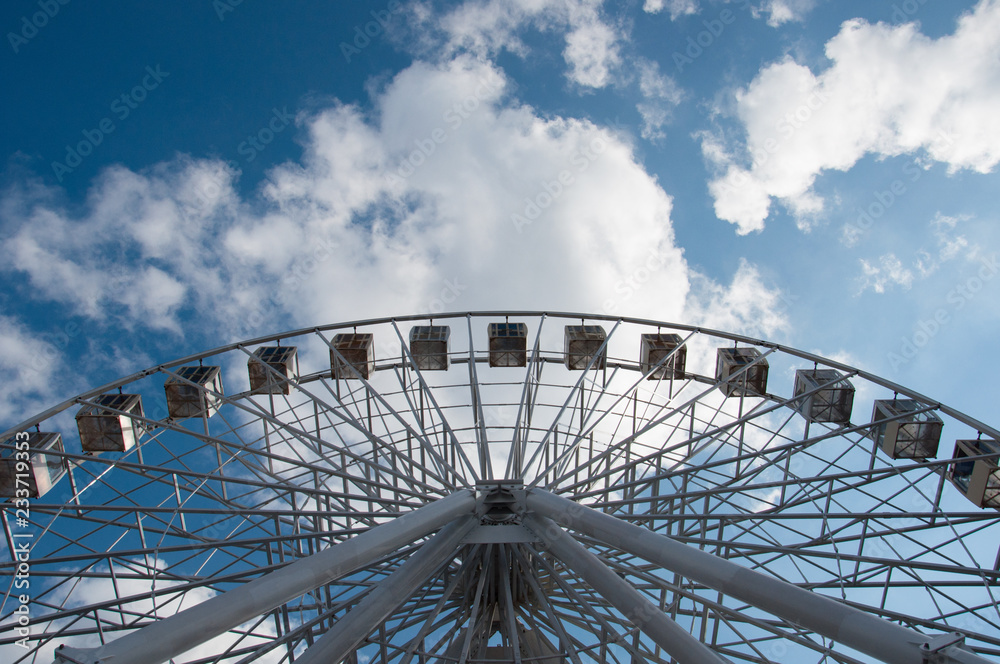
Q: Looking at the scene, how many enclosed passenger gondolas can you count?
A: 13